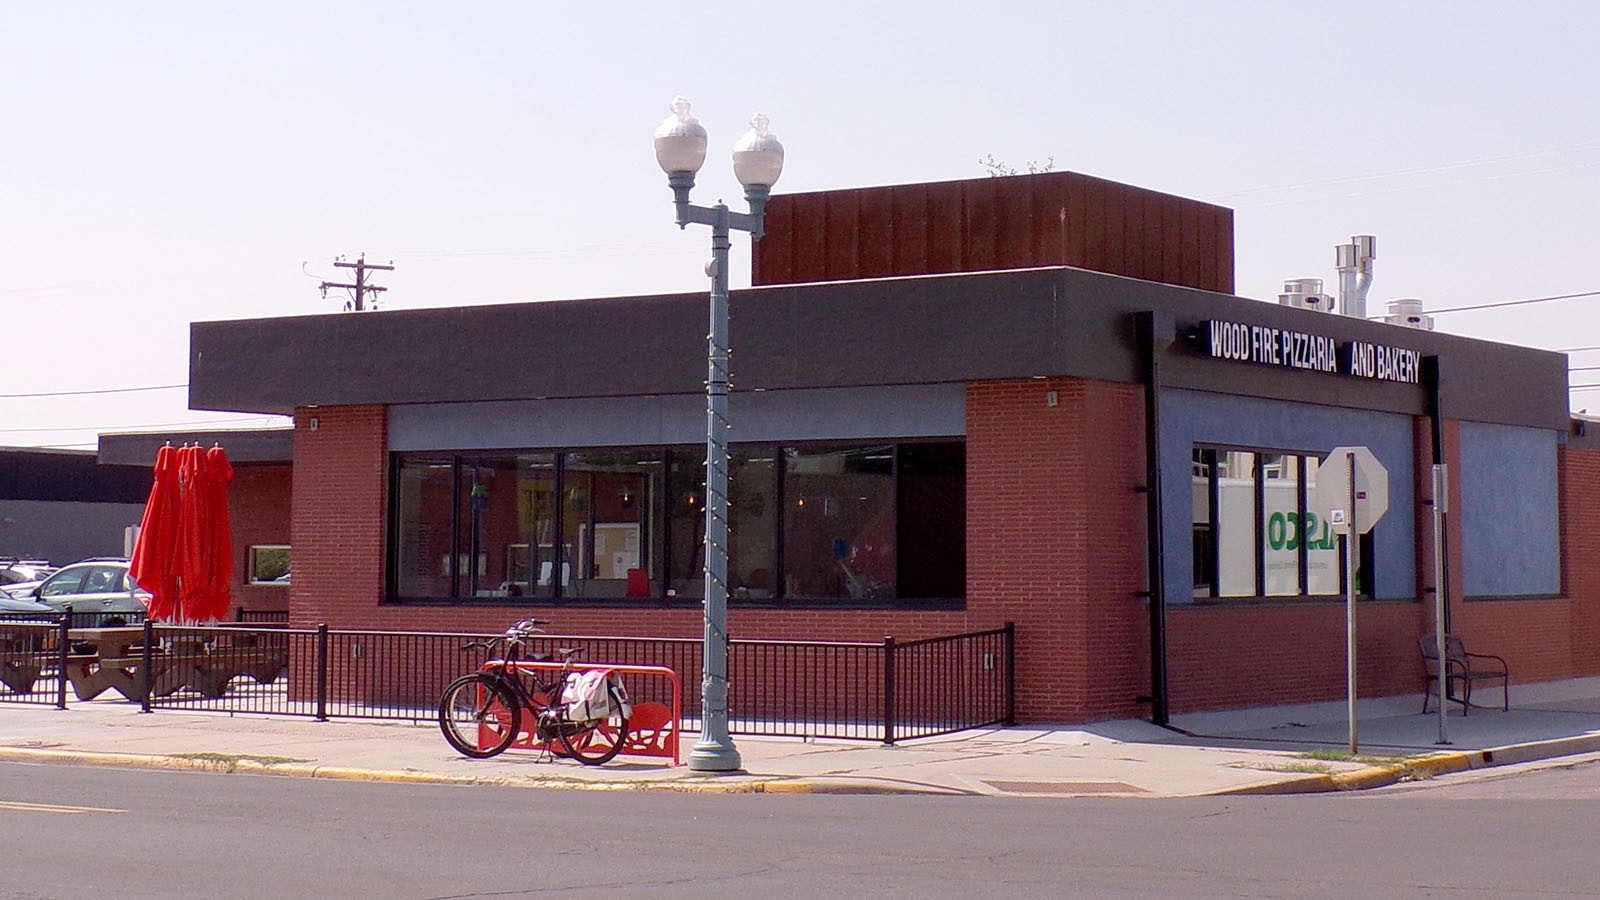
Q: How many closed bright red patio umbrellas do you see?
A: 4